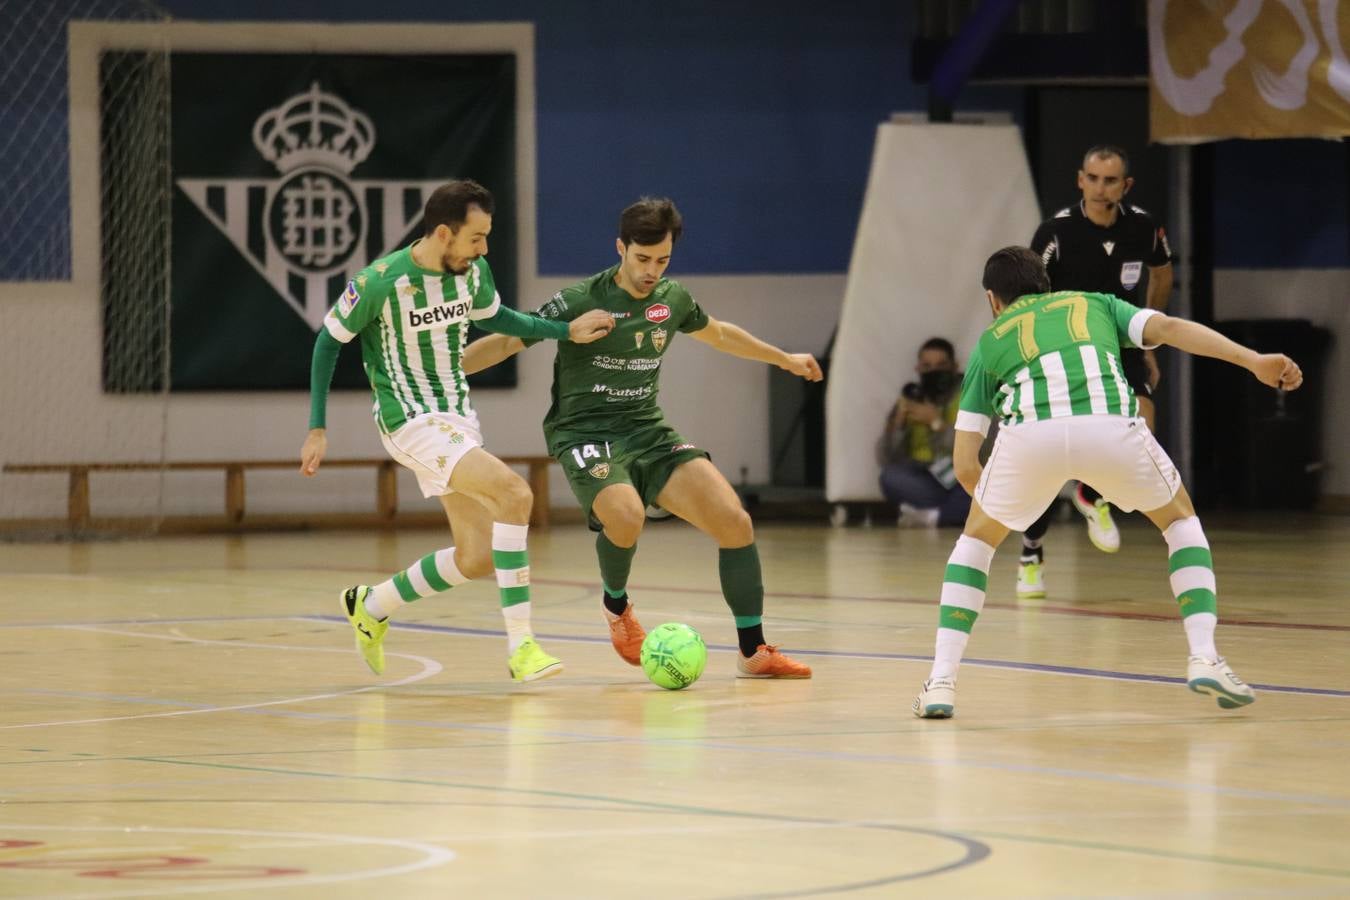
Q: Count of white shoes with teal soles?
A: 2